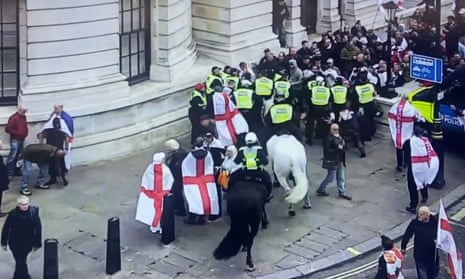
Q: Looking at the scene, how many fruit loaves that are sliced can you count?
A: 0